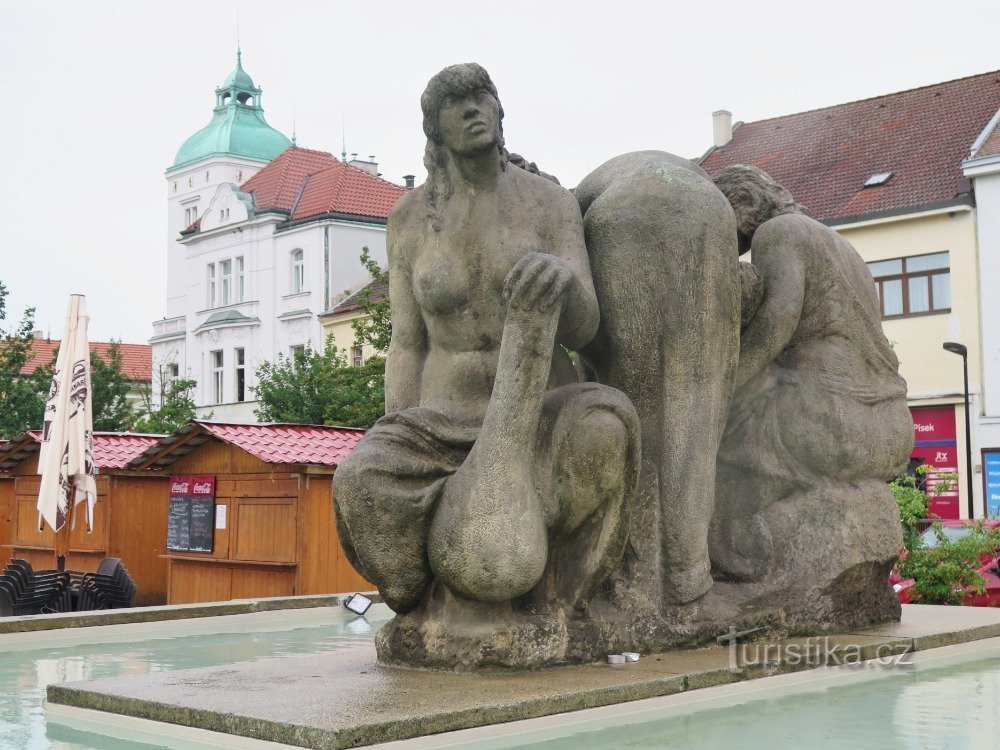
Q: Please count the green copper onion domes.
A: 1